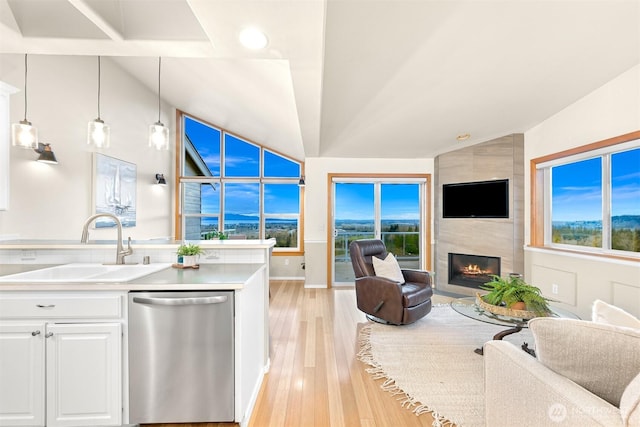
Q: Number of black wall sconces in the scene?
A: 3